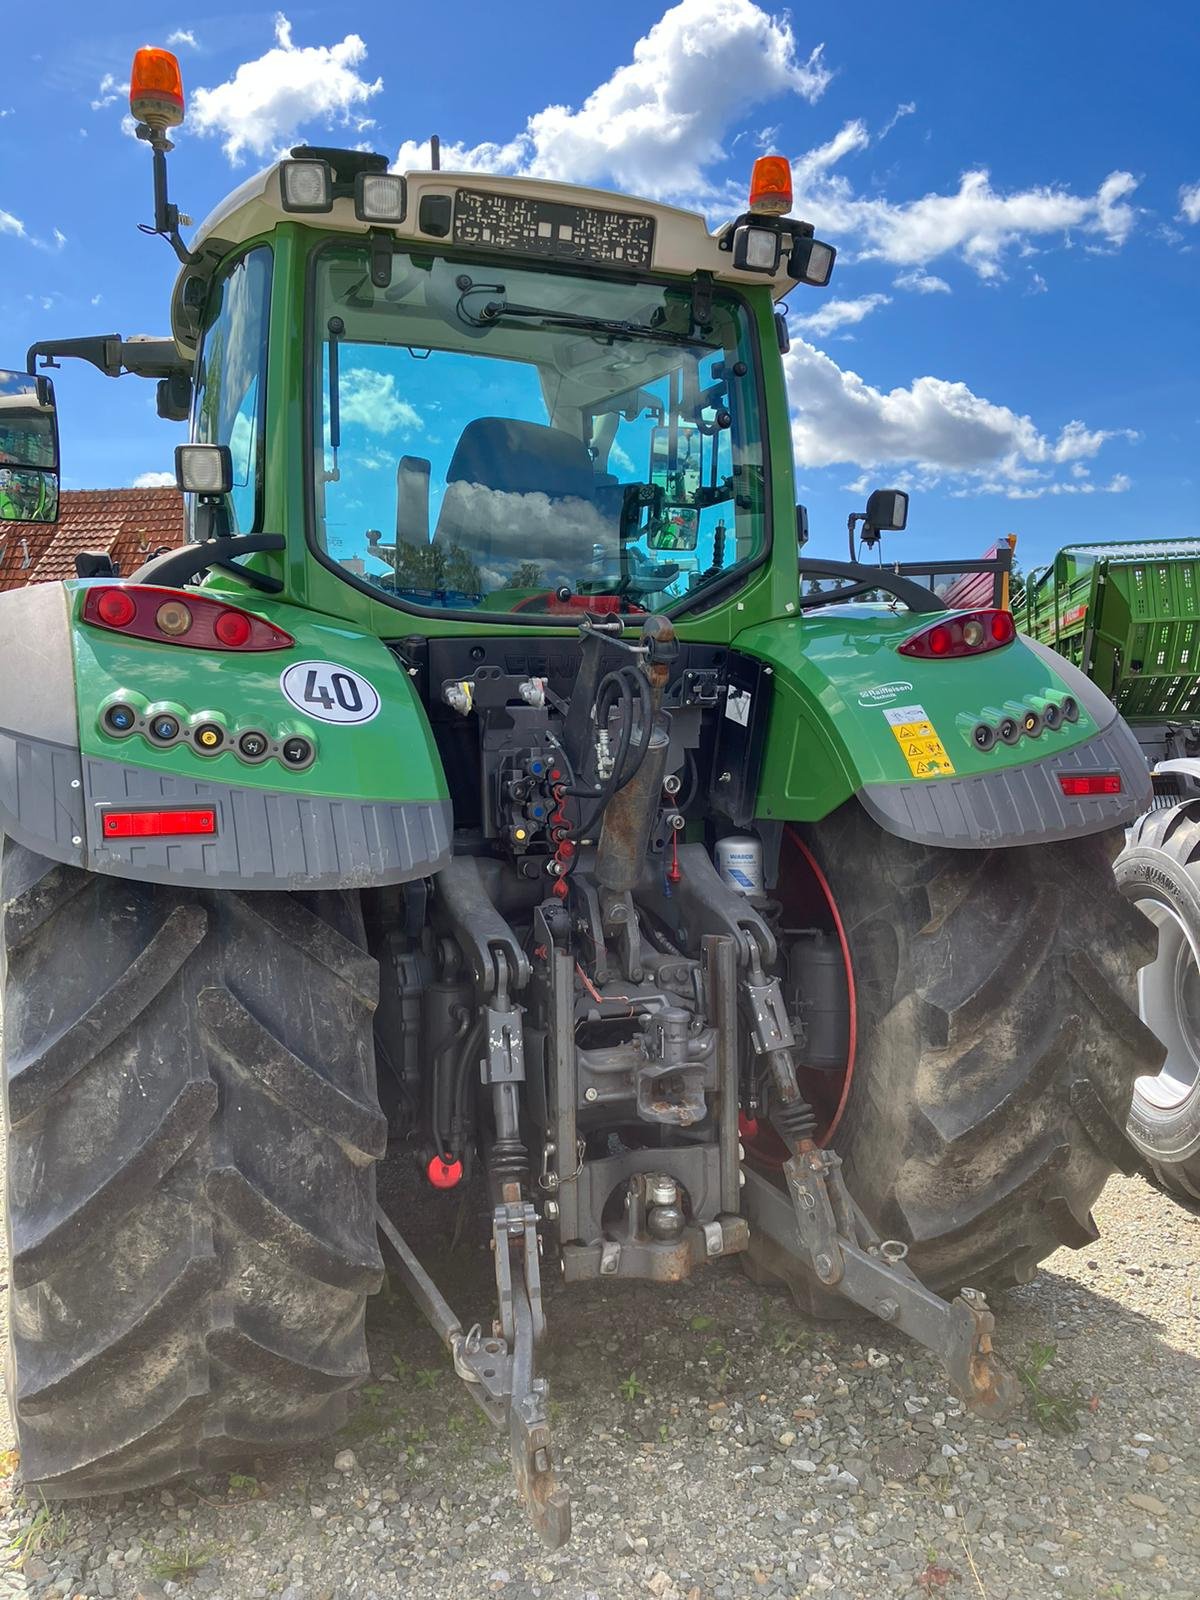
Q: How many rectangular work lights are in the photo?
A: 6